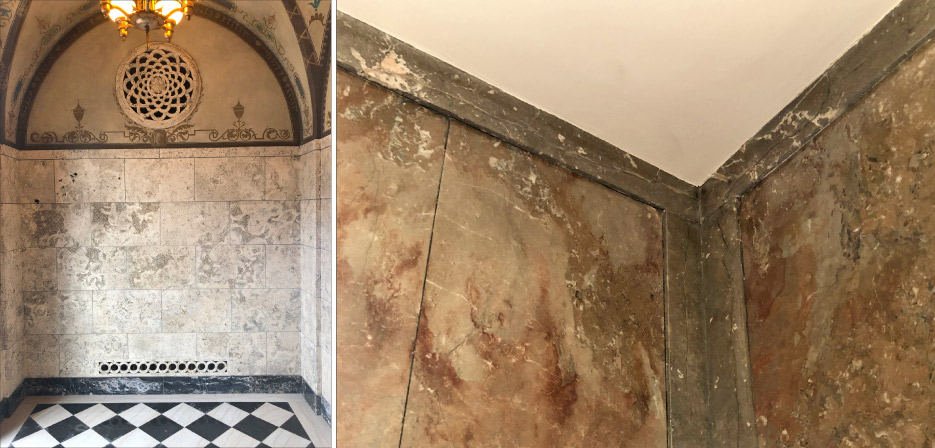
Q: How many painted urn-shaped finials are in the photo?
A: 2